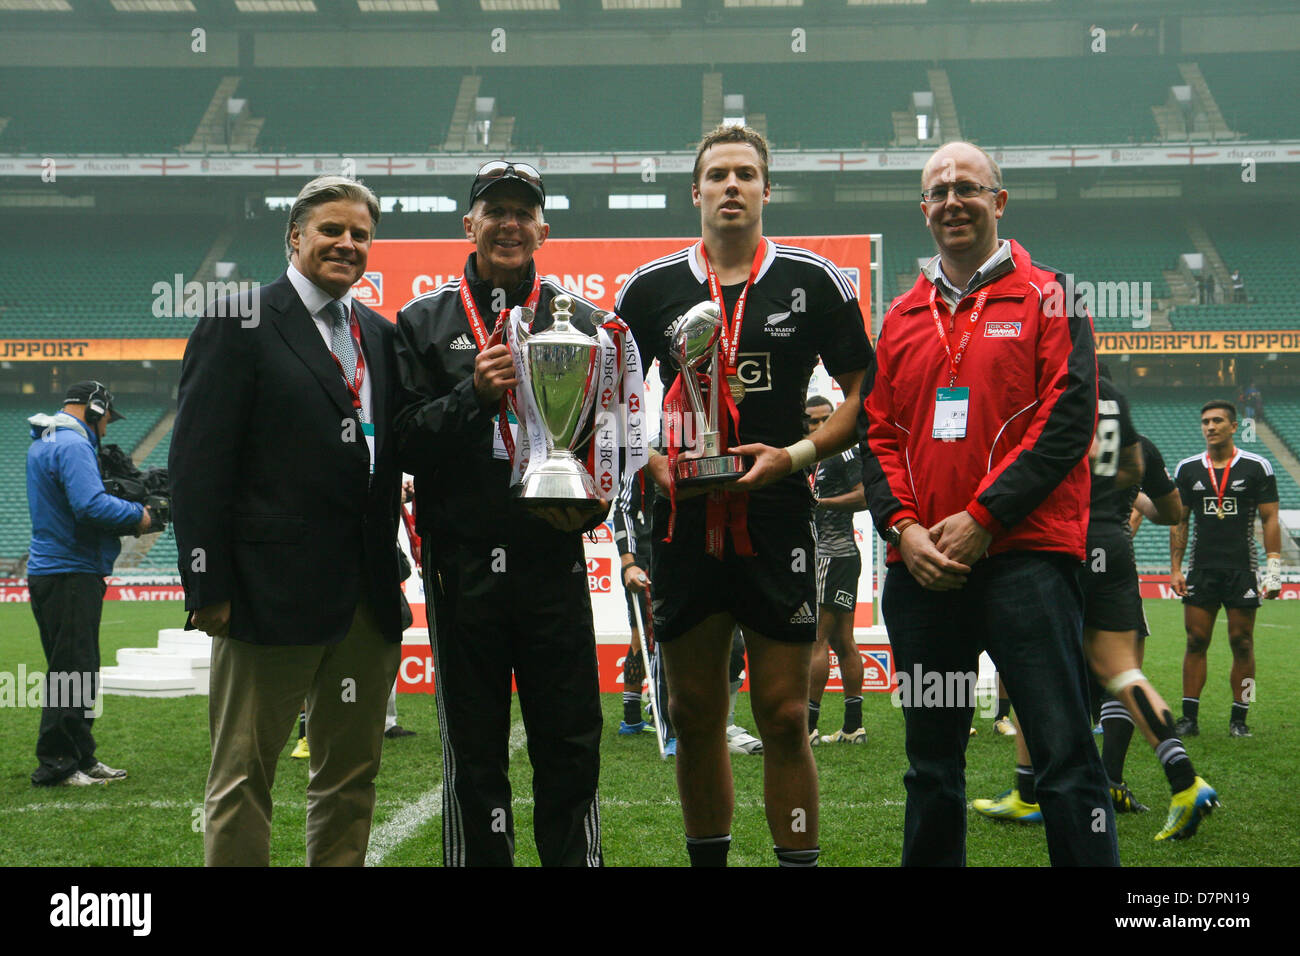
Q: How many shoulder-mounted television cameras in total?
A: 1